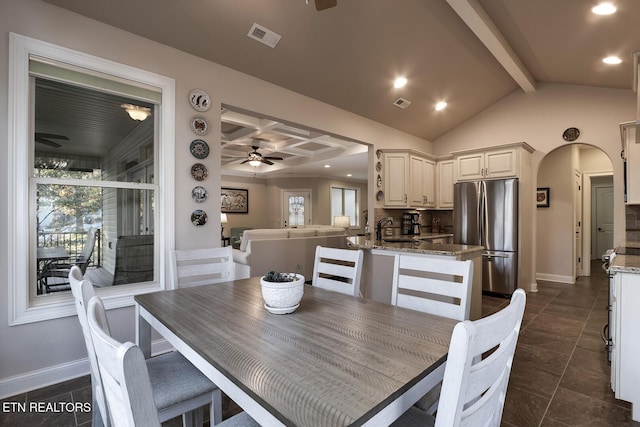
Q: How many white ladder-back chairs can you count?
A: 6